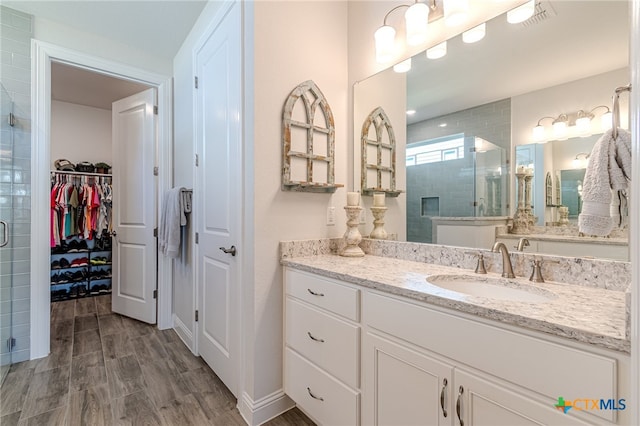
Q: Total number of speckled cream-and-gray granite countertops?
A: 1